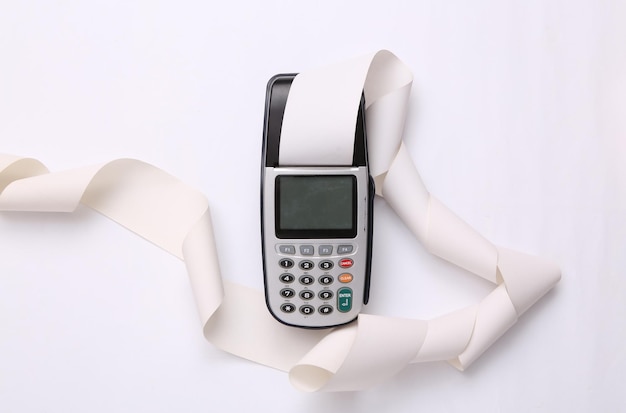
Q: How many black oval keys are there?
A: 12